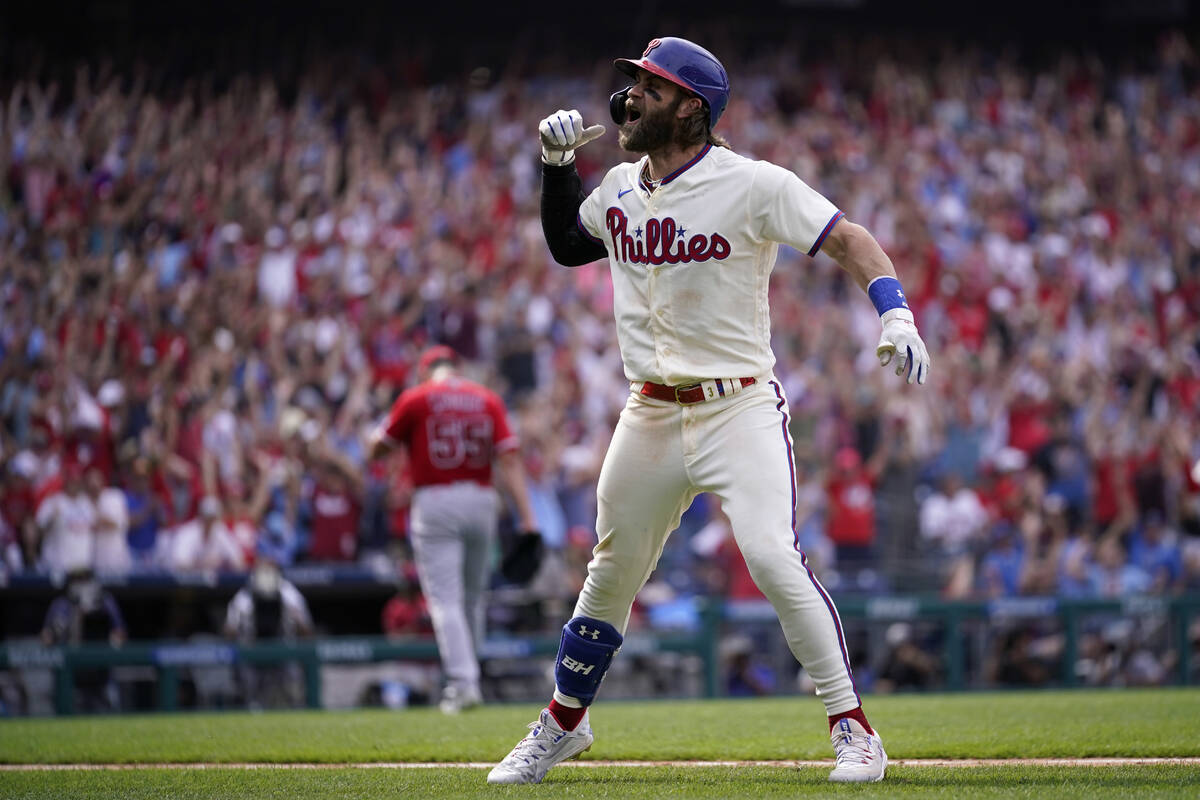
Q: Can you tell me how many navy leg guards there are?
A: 1